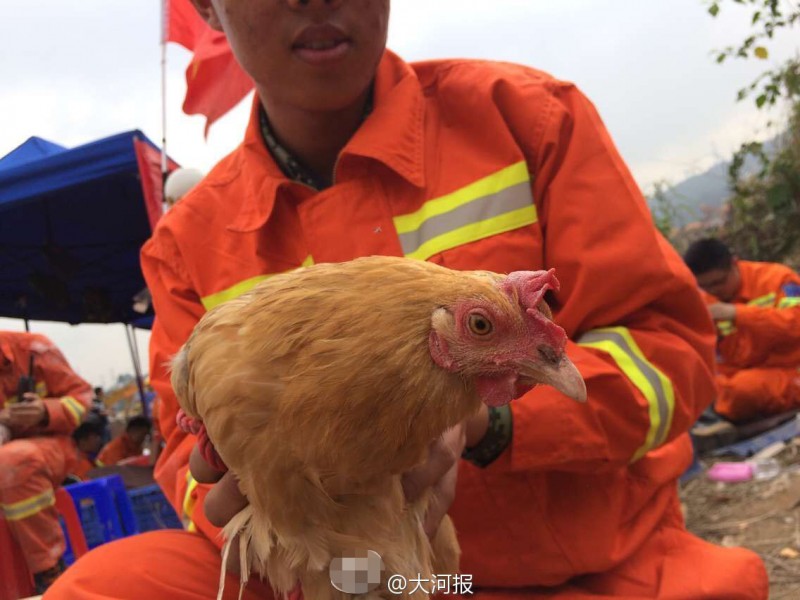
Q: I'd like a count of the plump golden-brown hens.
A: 1